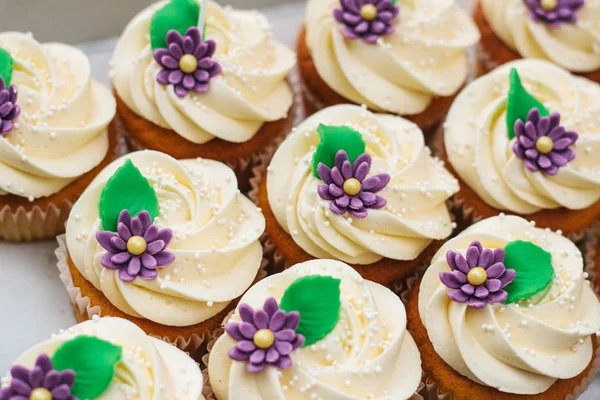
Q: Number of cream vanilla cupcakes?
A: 10